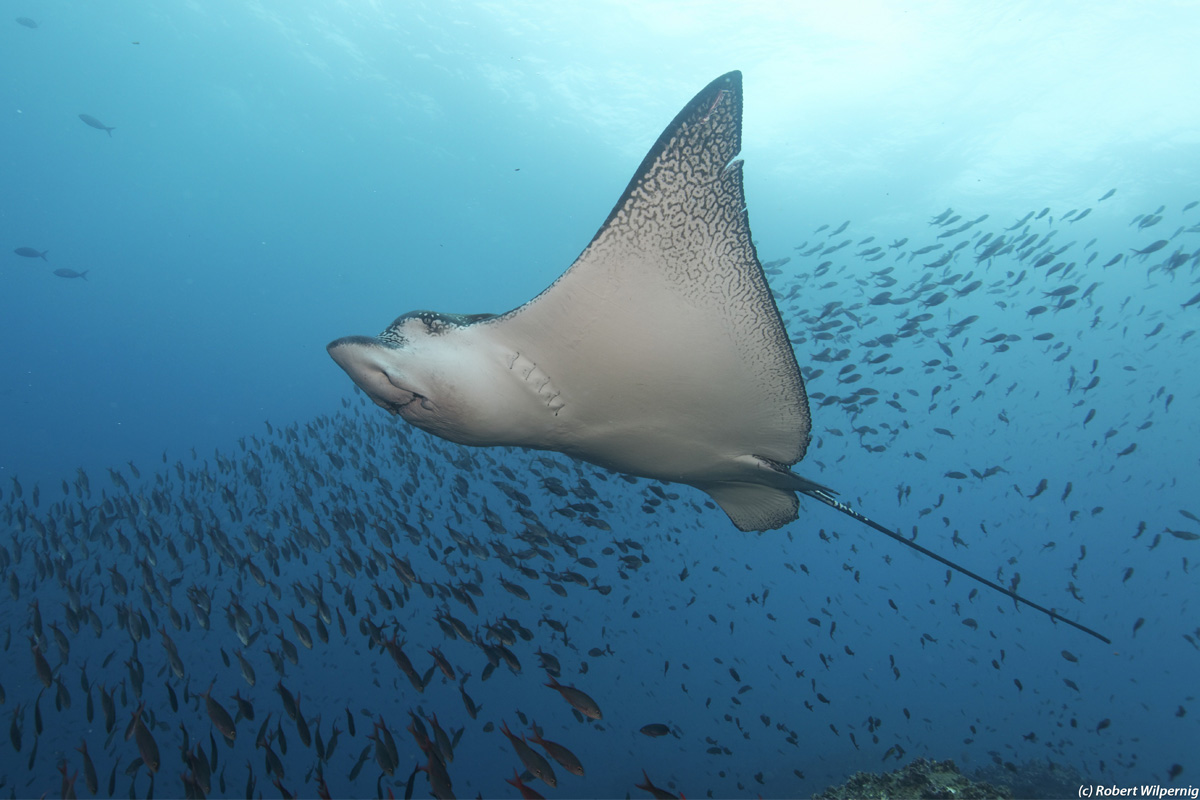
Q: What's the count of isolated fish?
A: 4